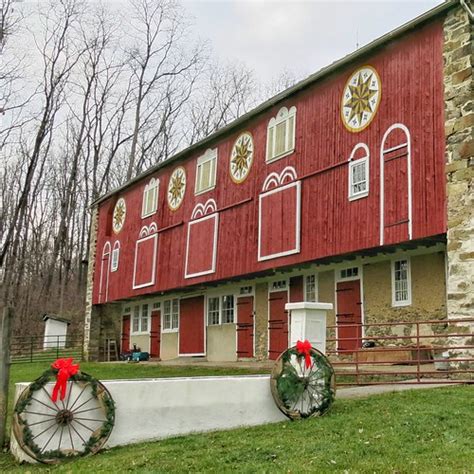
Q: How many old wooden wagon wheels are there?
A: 2